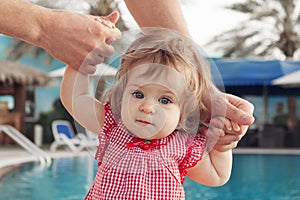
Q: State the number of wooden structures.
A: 1